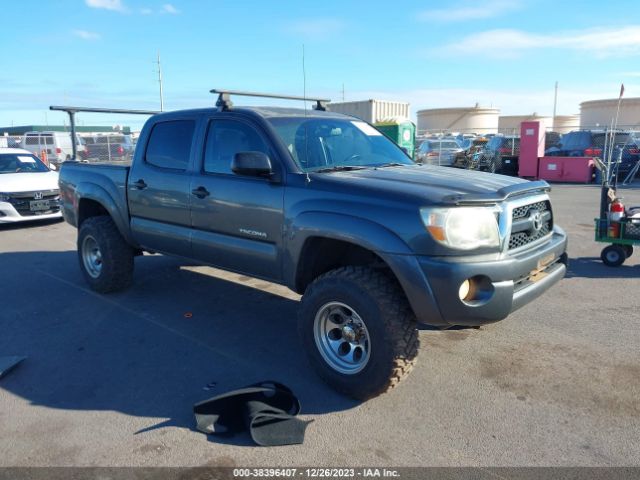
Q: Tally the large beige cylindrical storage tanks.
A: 4